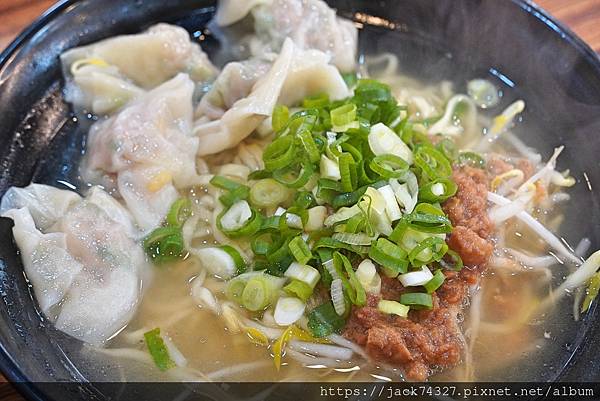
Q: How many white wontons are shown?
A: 5